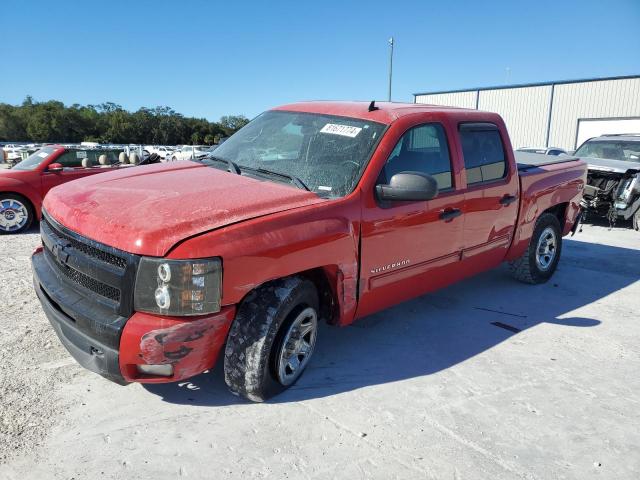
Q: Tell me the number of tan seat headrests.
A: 4